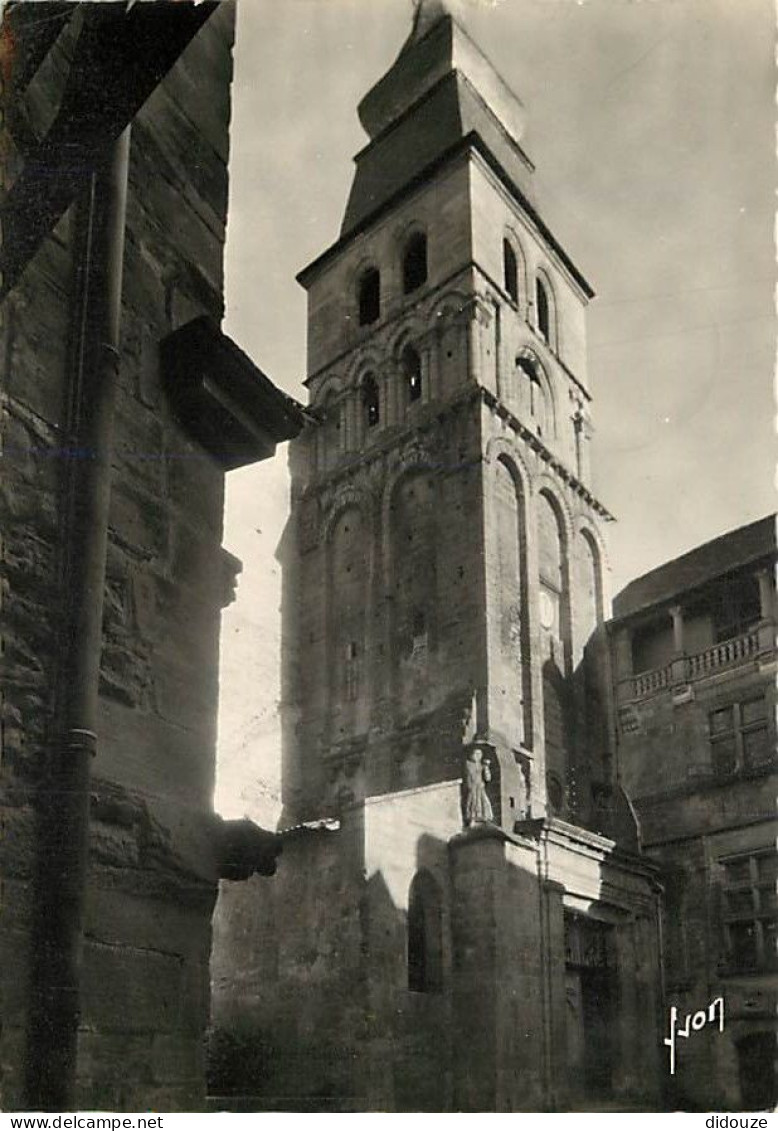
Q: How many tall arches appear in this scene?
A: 5